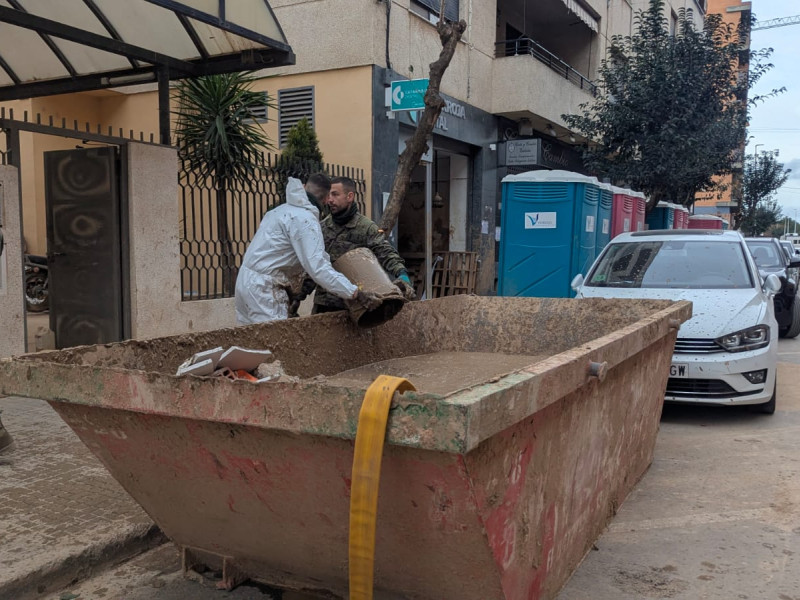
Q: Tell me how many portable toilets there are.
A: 9